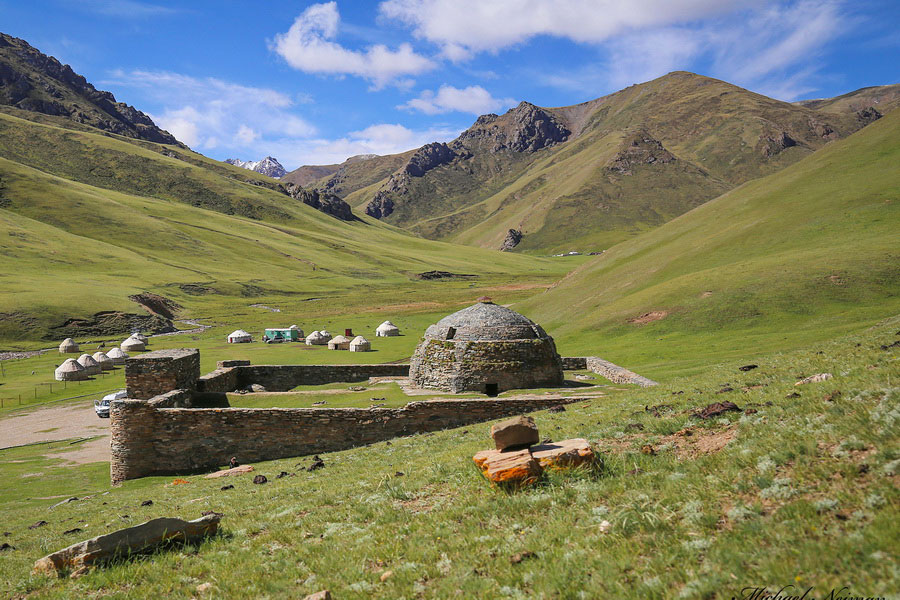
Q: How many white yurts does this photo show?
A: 14